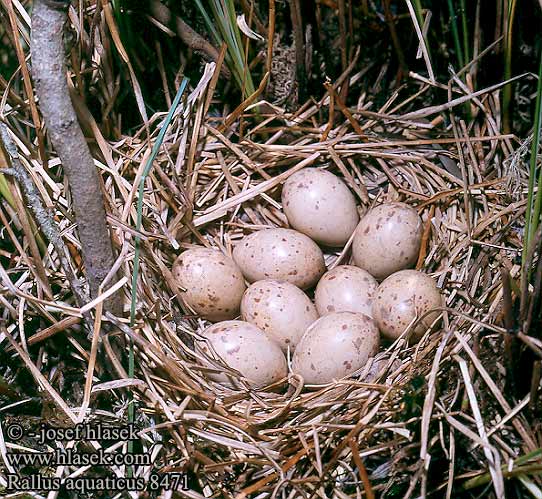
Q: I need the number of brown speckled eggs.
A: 9